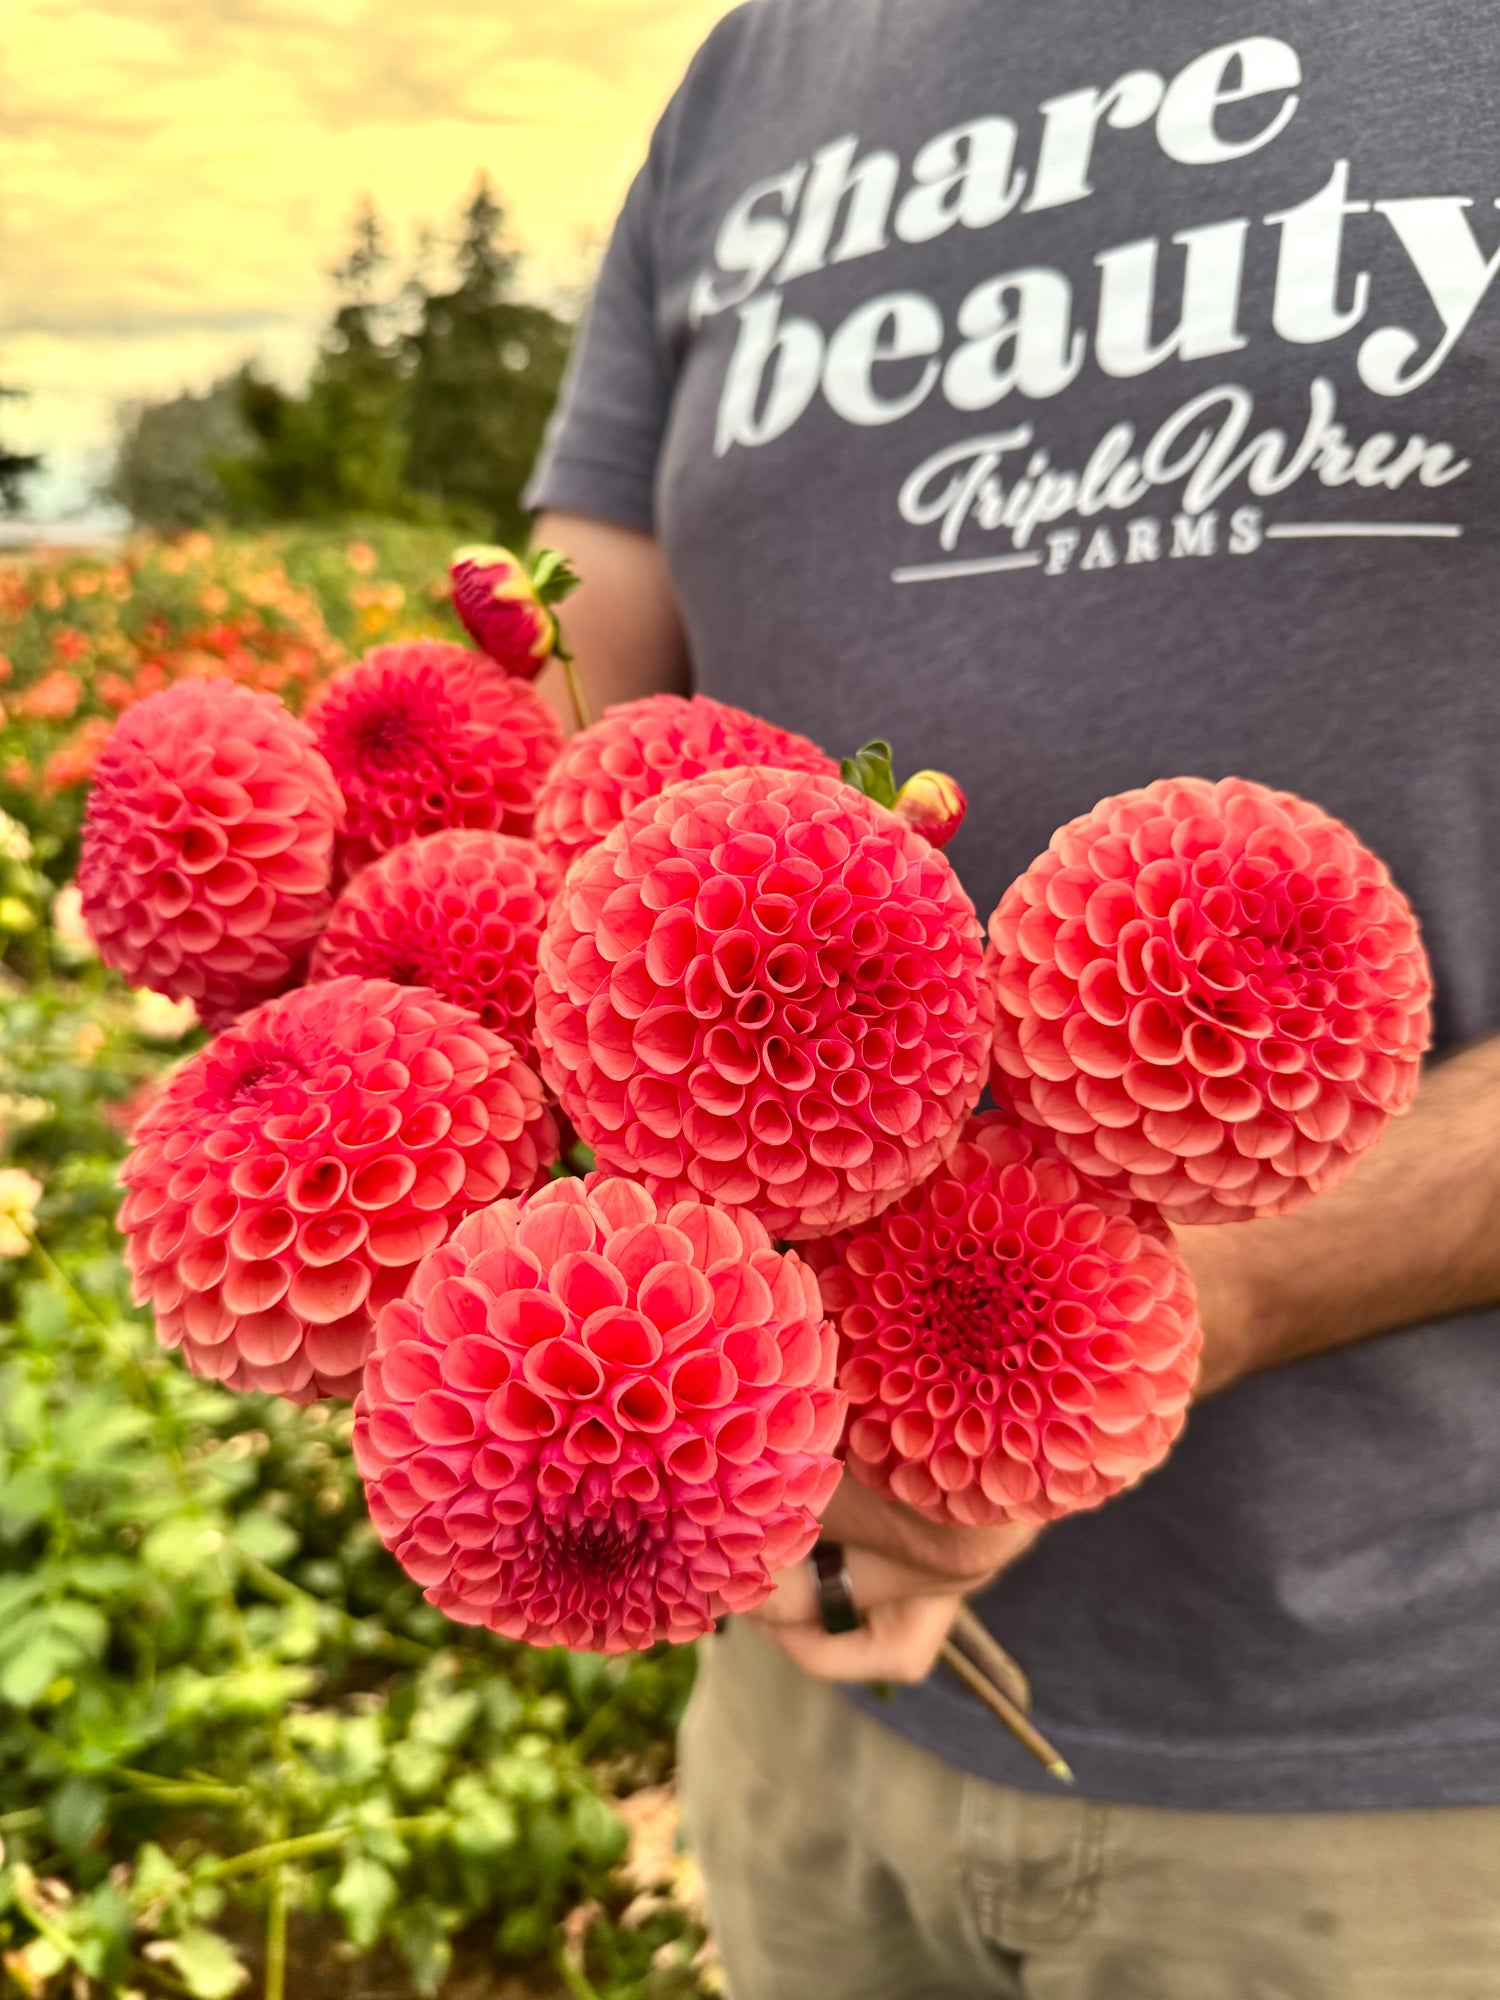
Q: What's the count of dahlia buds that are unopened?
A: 2